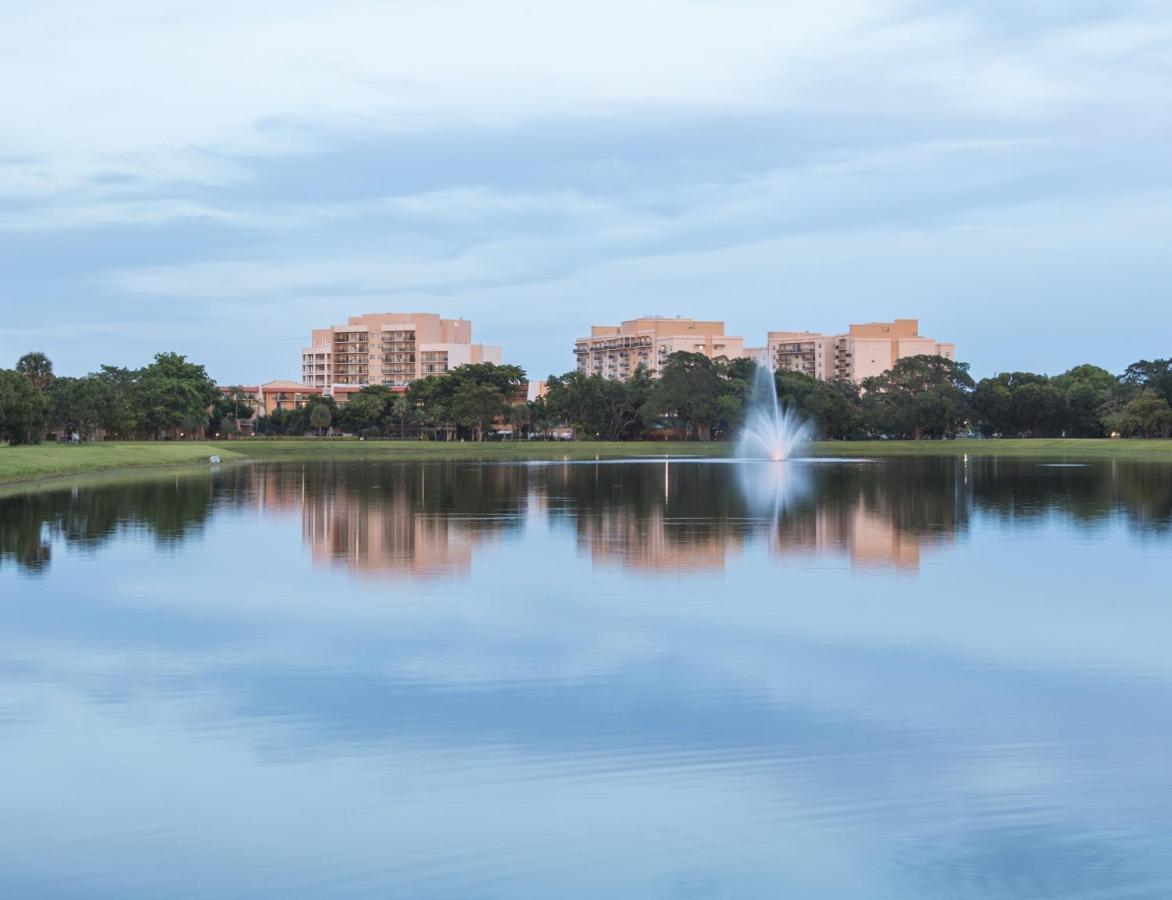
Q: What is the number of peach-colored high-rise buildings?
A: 3